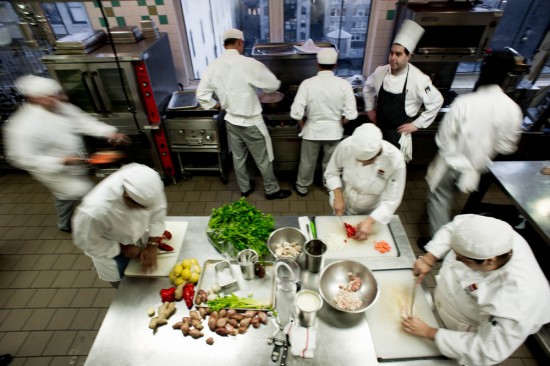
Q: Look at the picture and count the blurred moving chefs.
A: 2